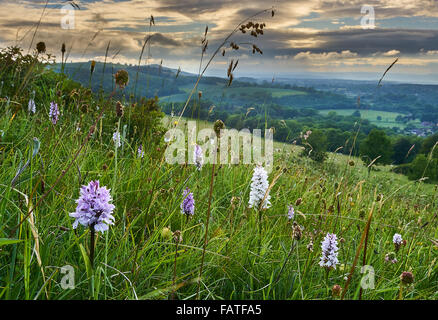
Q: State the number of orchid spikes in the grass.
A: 11